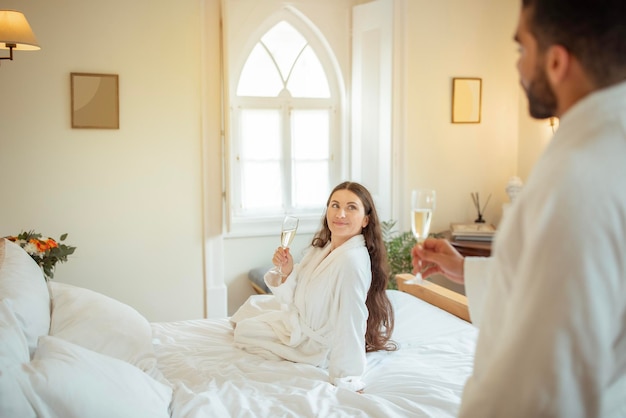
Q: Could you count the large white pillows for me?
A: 4